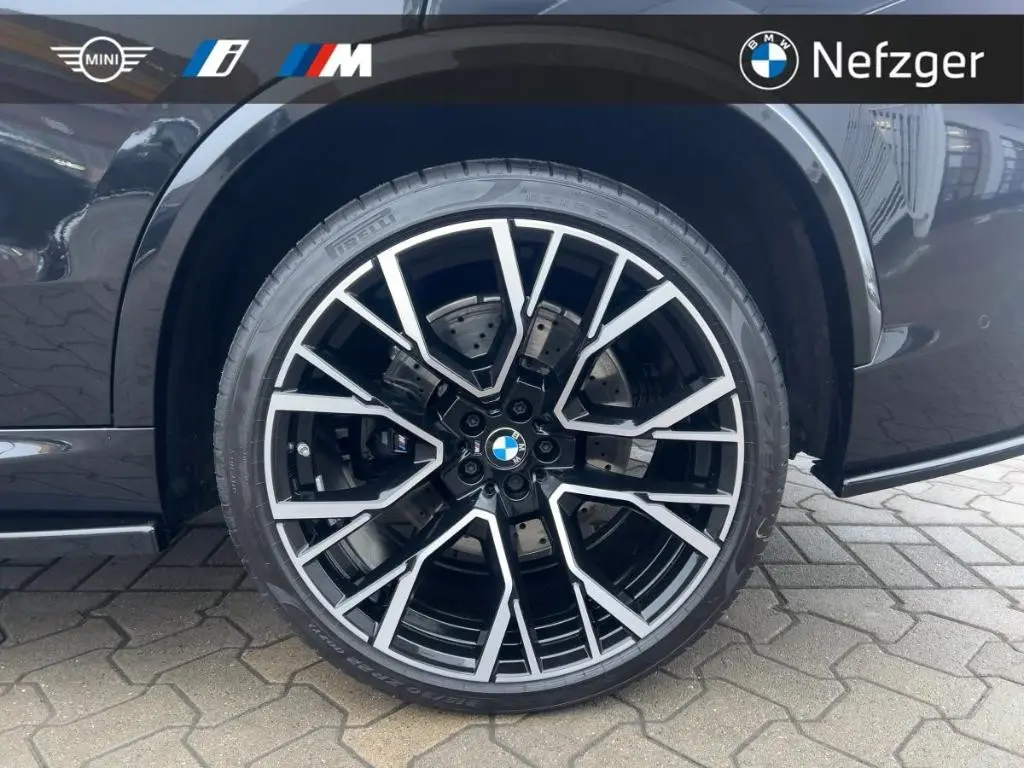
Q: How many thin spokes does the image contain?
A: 10